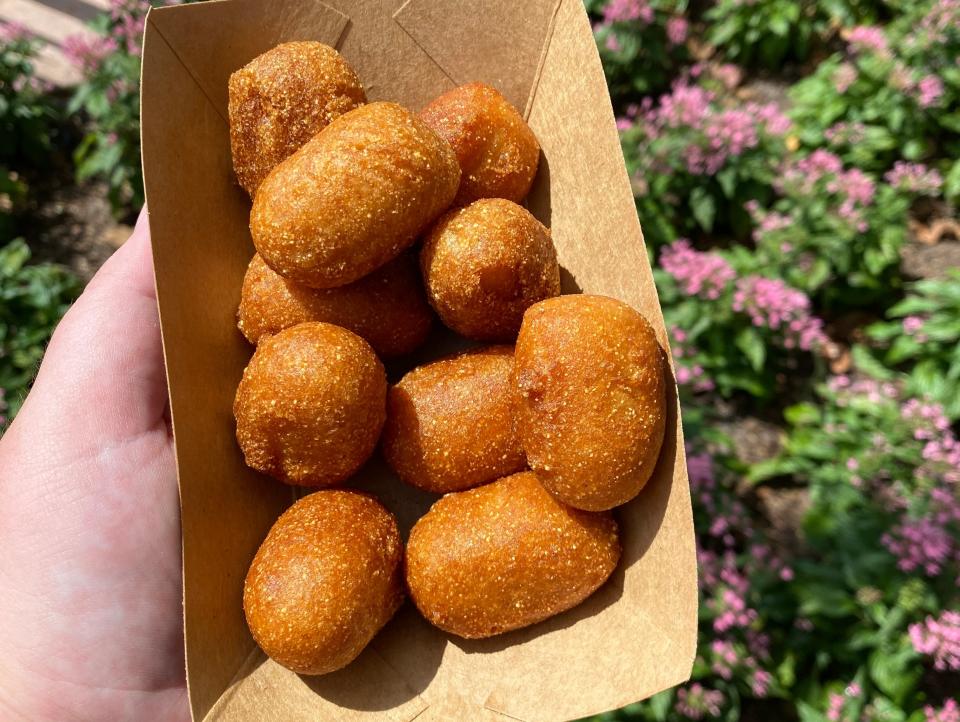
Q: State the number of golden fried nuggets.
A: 10